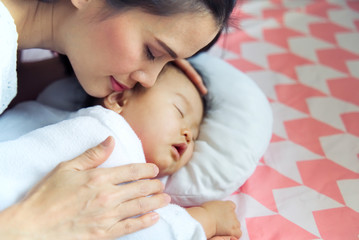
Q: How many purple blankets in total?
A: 0